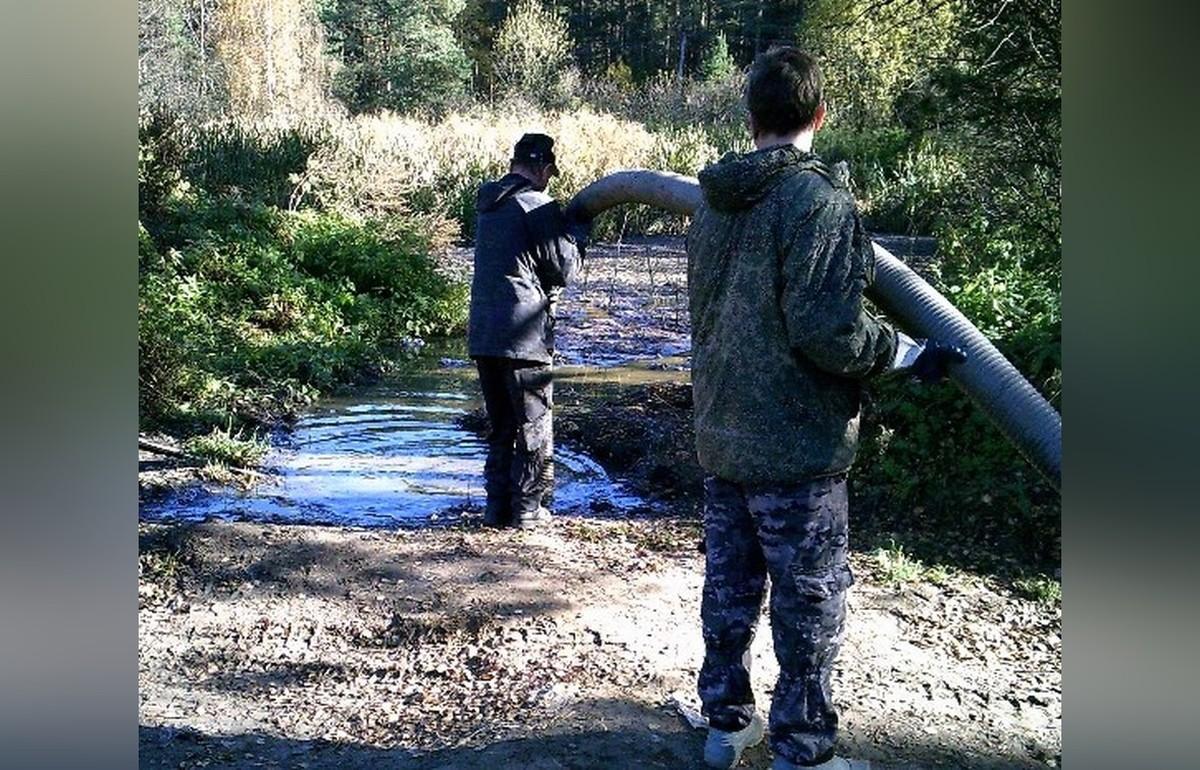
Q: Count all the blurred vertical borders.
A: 2